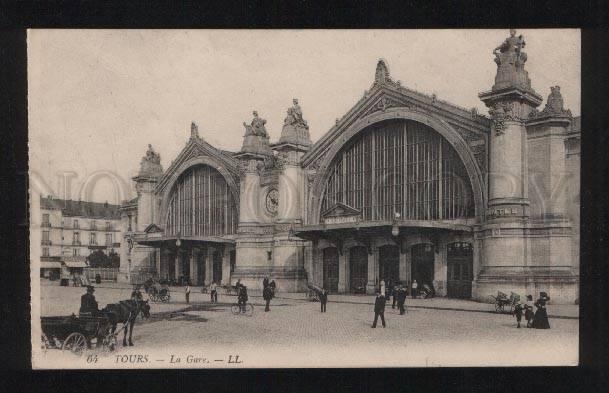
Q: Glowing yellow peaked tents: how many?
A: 0